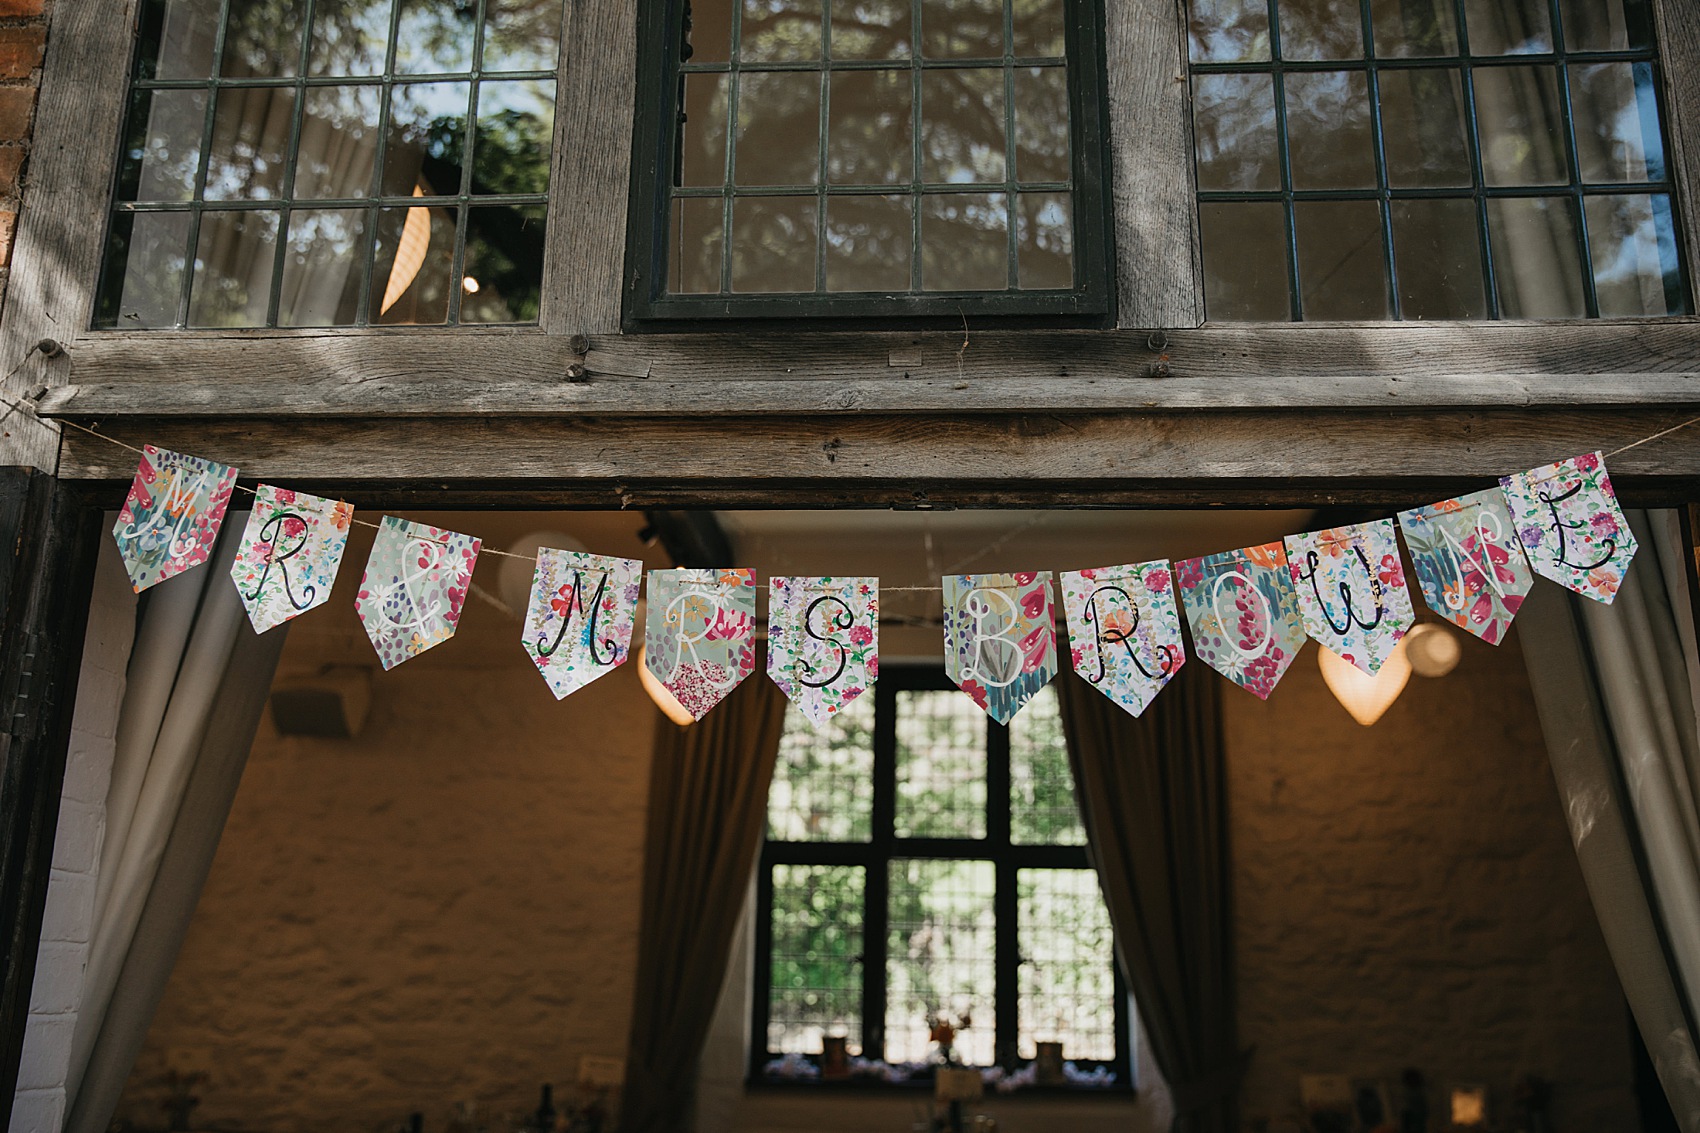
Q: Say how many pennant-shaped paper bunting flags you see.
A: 12